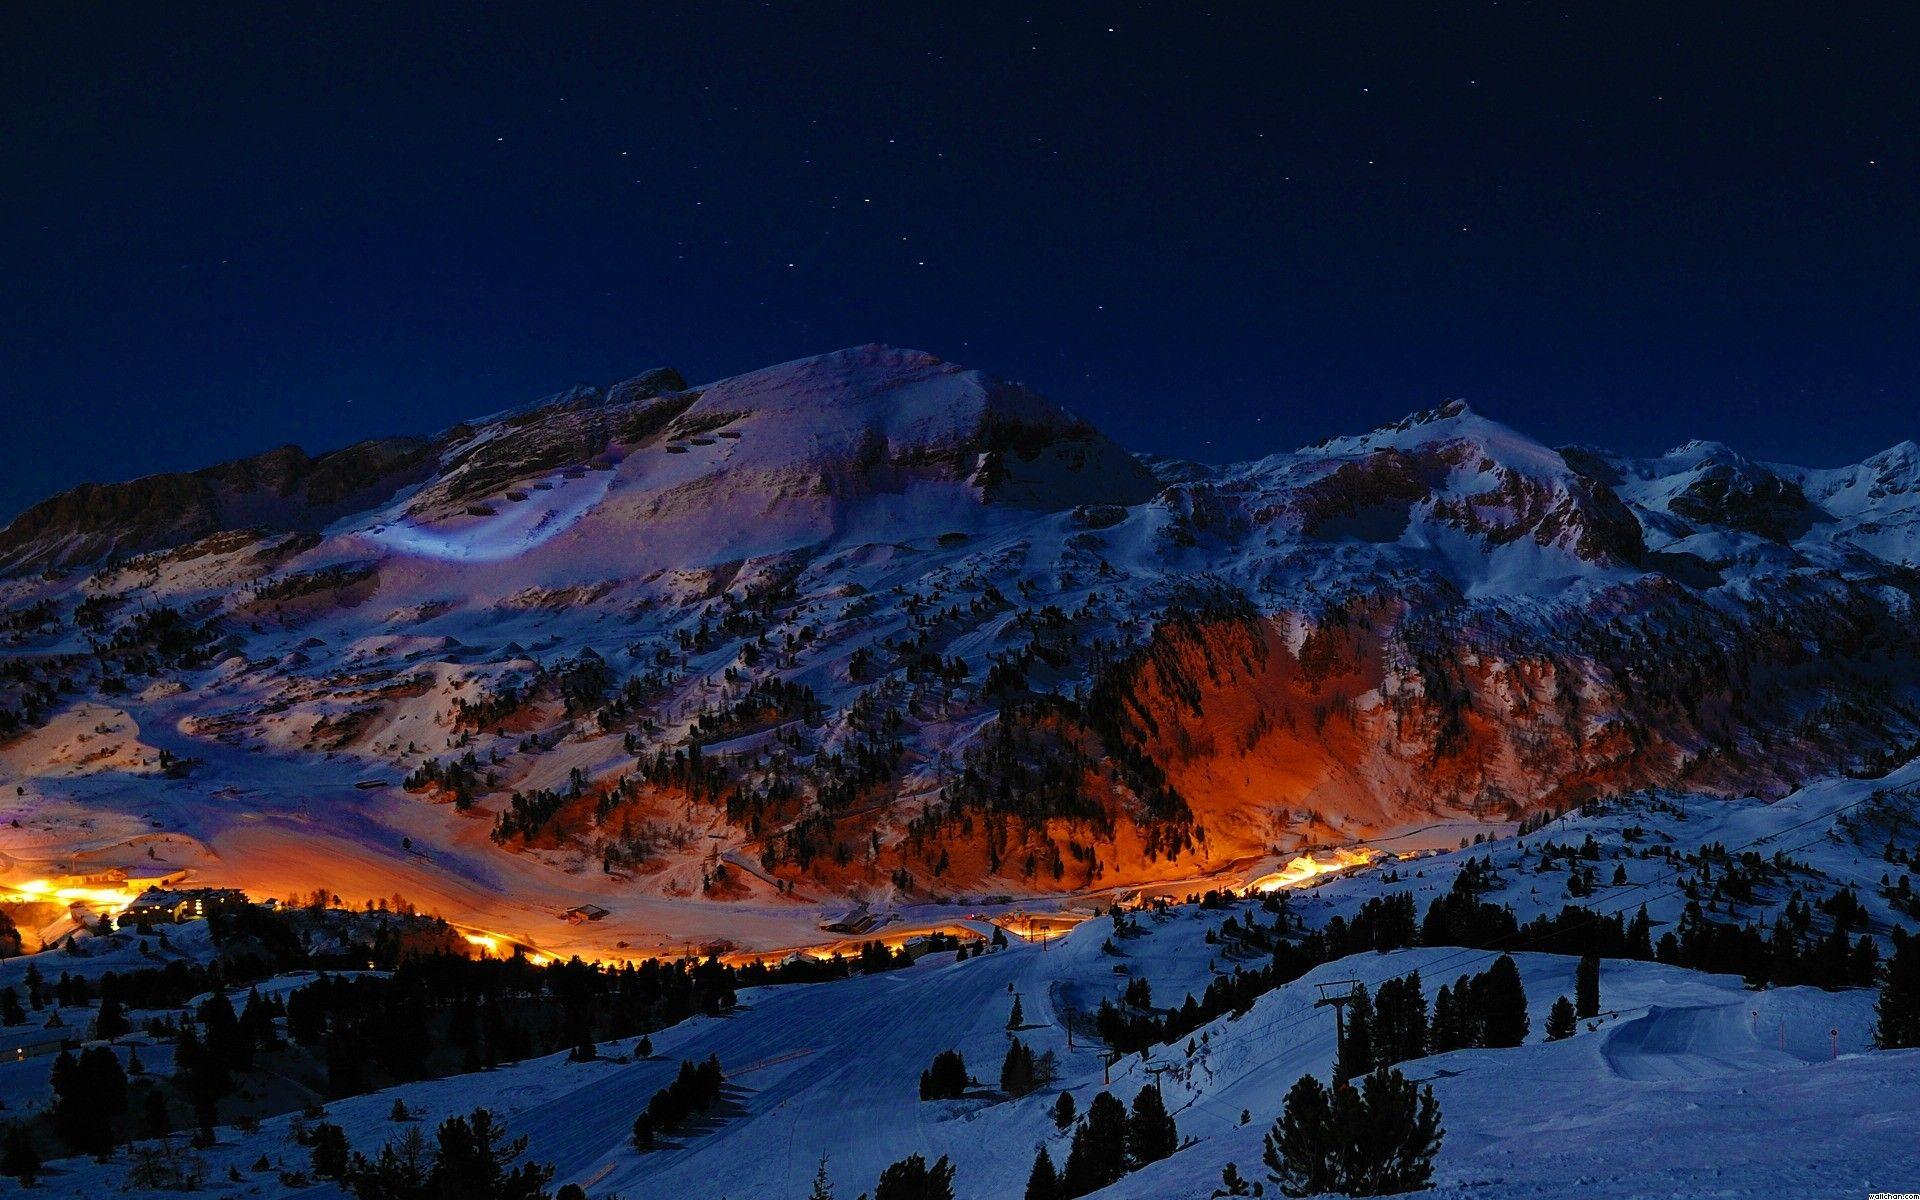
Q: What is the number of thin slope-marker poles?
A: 3